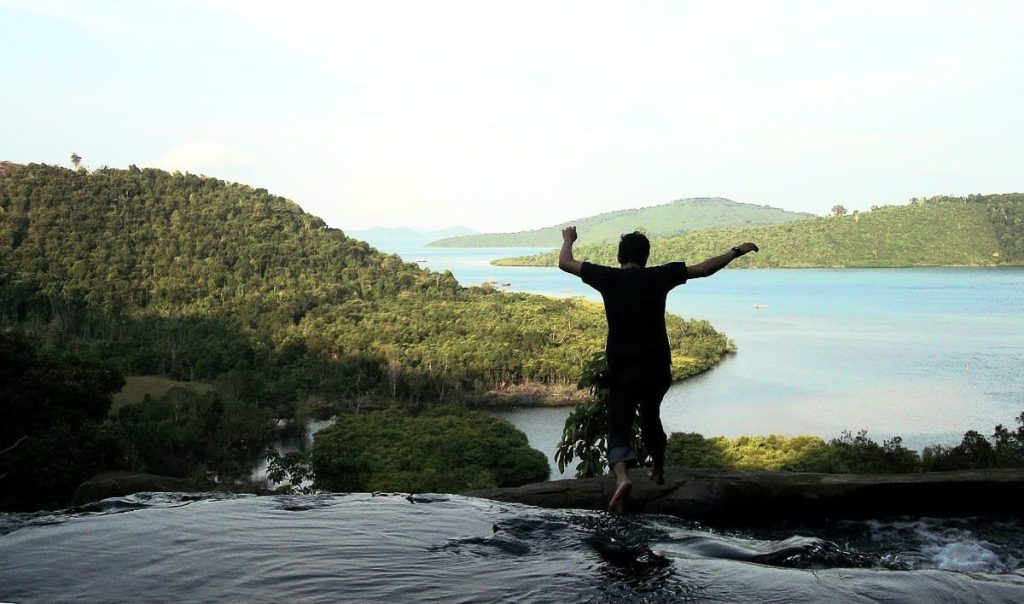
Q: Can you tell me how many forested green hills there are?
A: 3